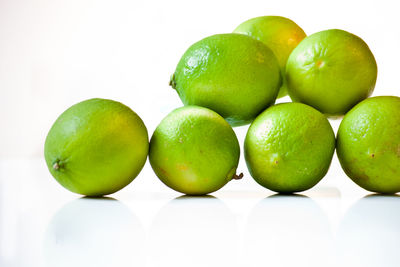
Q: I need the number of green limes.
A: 7